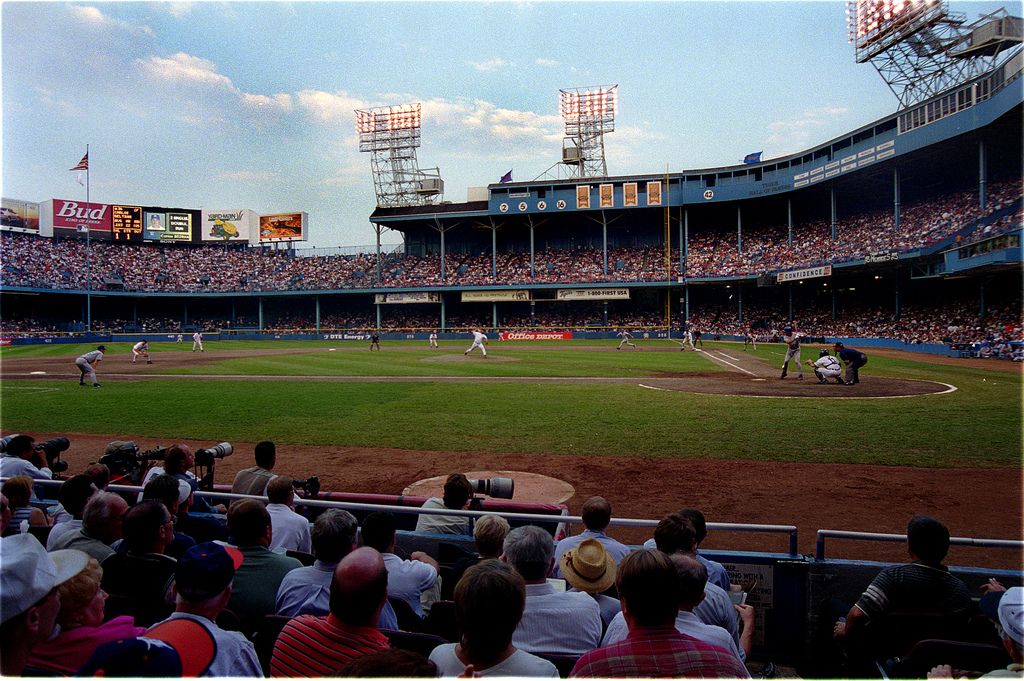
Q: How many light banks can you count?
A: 3